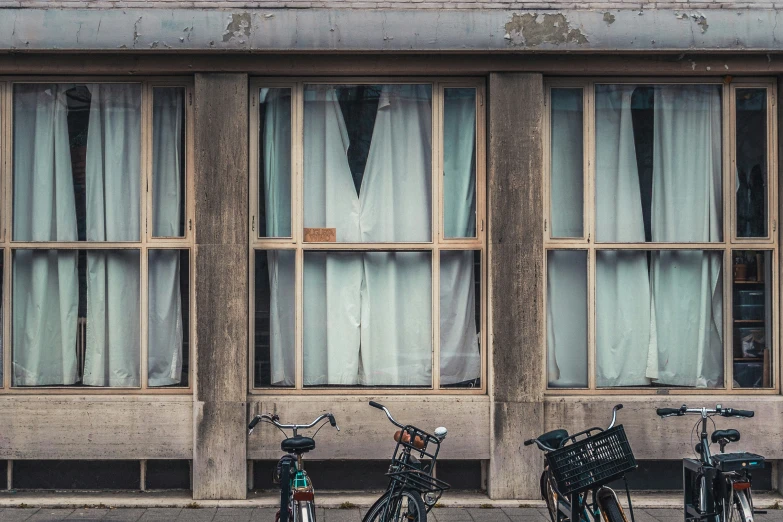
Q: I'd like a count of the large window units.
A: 3